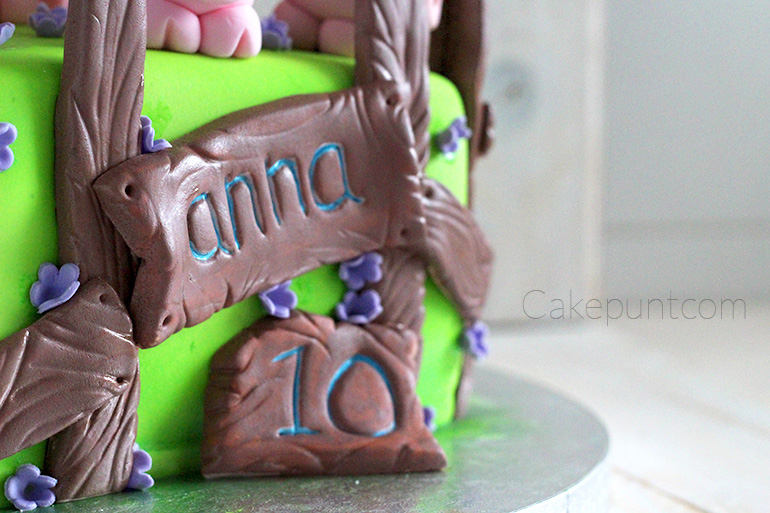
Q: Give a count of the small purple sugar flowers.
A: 14